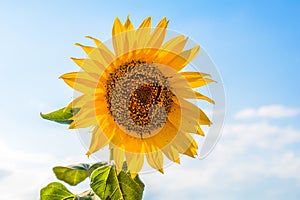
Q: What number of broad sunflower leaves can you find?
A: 4